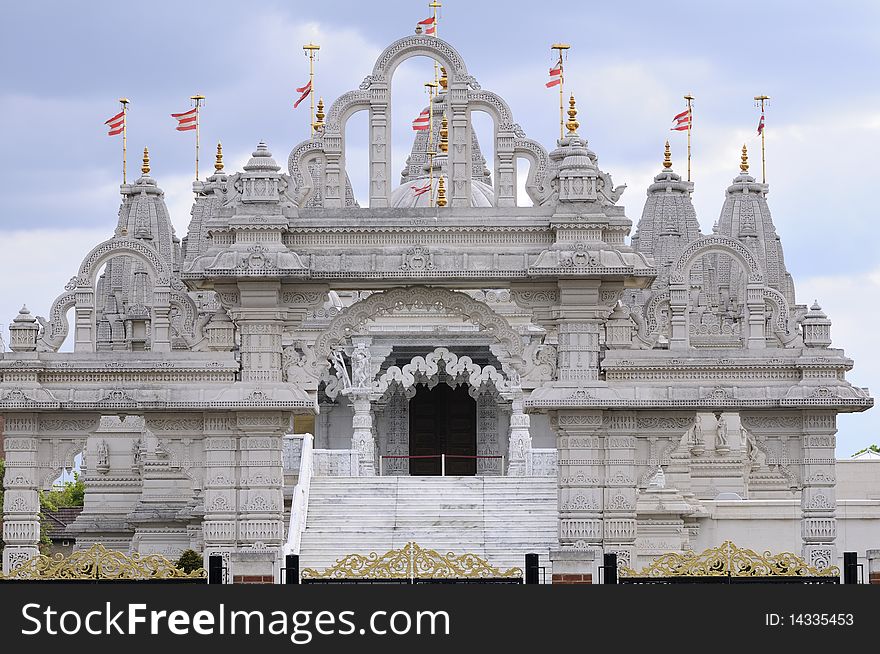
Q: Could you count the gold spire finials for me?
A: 9